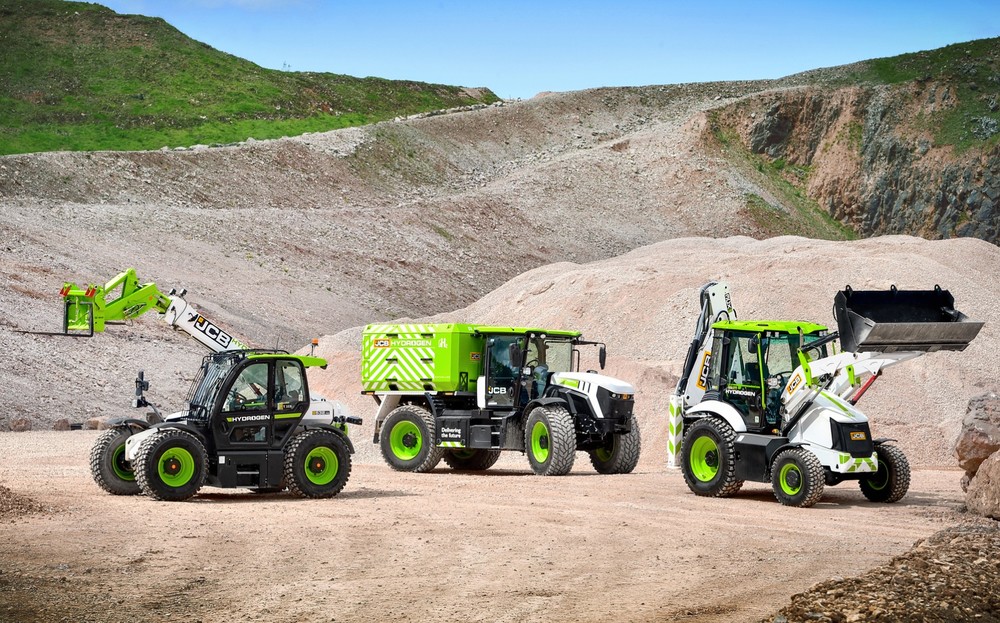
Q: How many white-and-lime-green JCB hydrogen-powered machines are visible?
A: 3